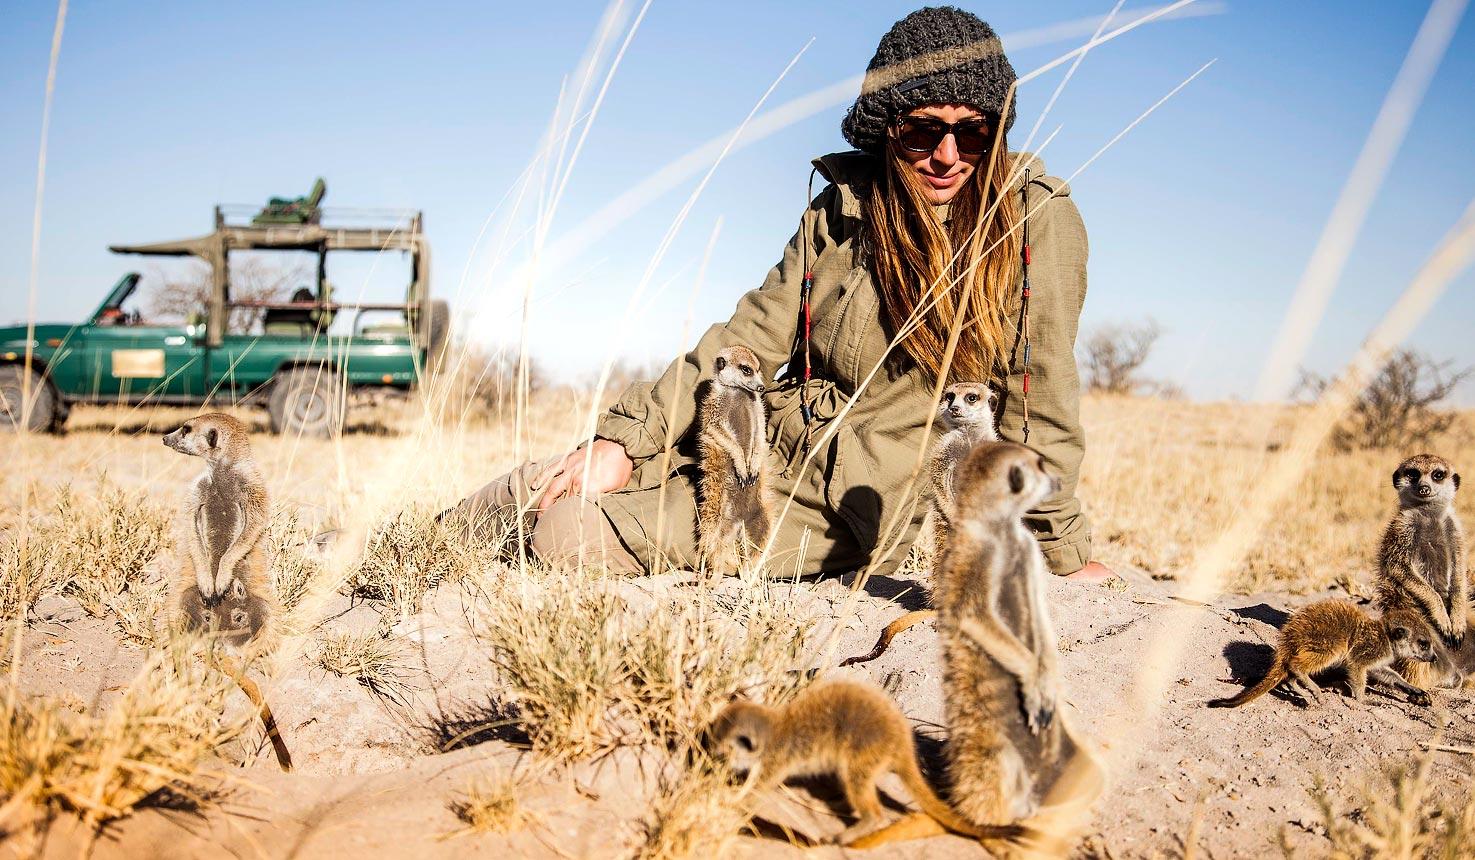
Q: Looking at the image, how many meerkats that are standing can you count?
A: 5